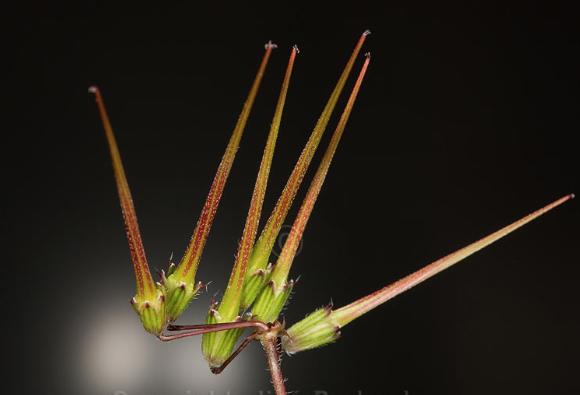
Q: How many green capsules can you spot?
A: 6